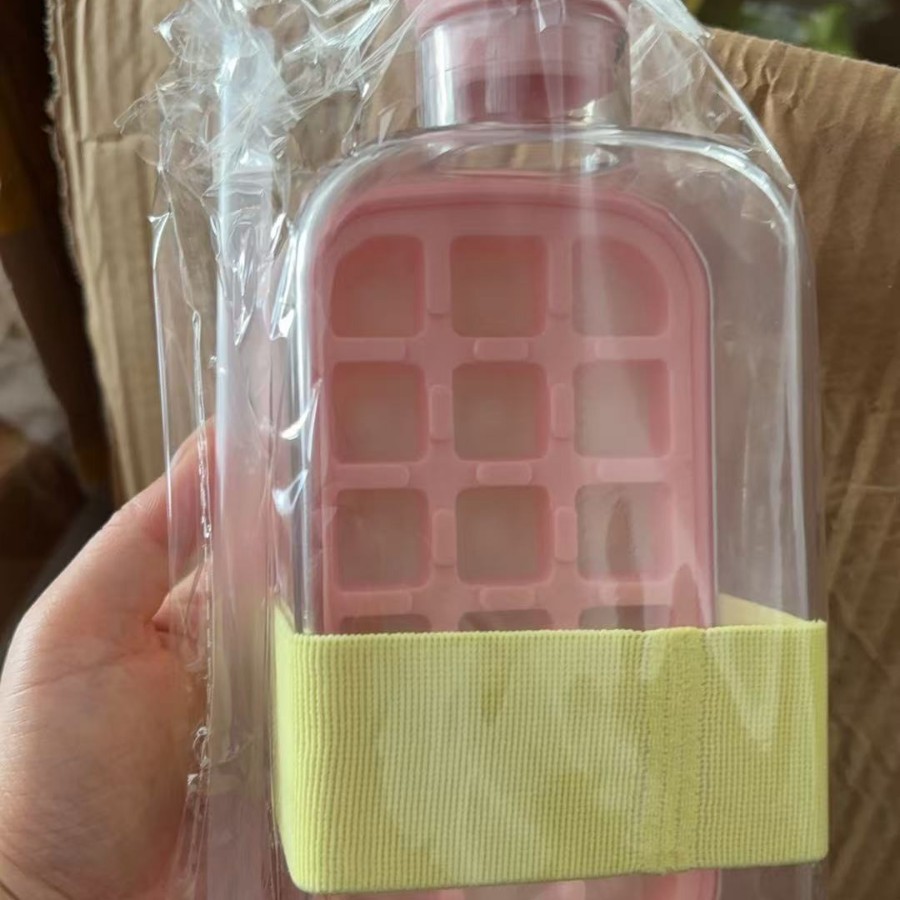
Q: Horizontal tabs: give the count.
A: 9